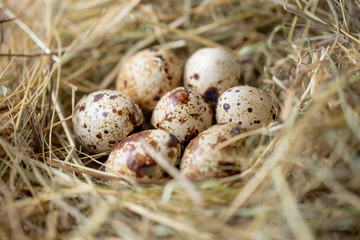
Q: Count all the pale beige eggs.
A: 7